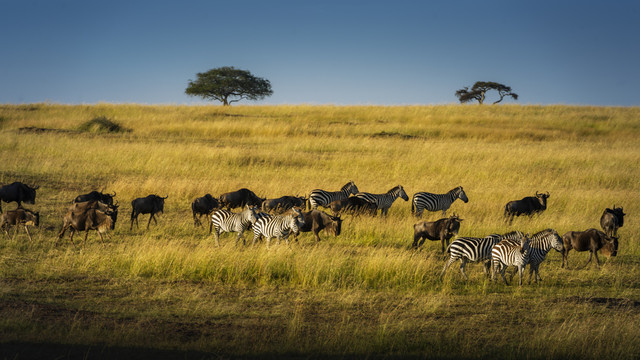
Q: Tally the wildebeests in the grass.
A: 15